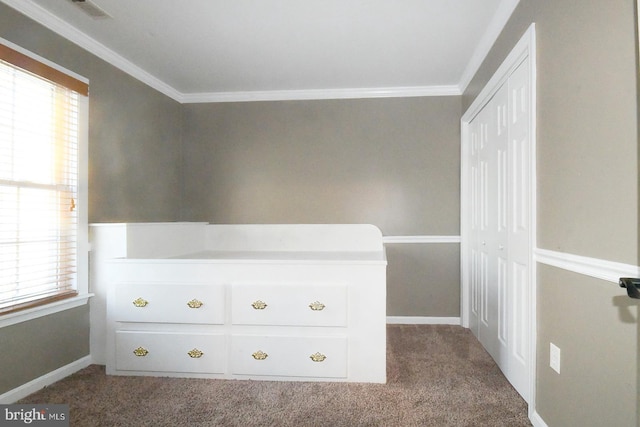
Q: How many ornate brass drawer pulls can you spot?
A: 8